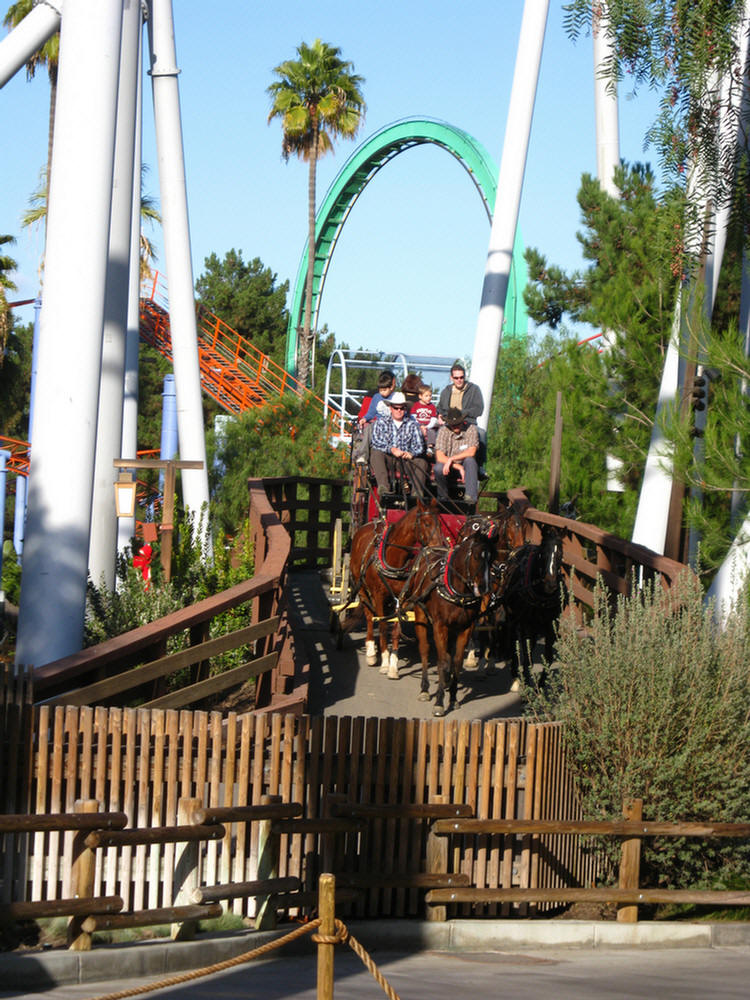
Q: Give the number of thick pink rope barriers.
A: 0